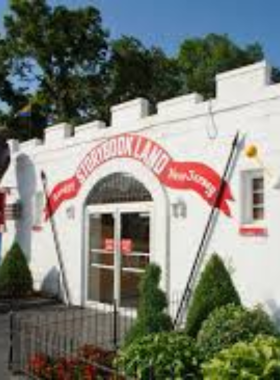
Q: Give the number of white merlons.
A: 7